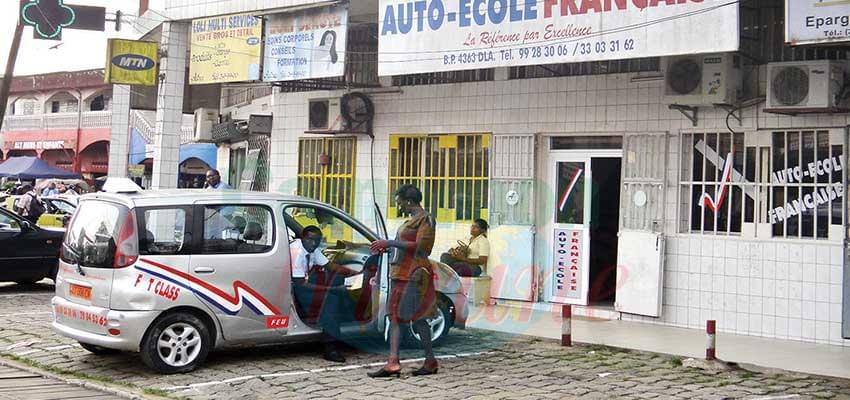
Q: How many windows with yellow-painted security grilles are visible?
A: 2